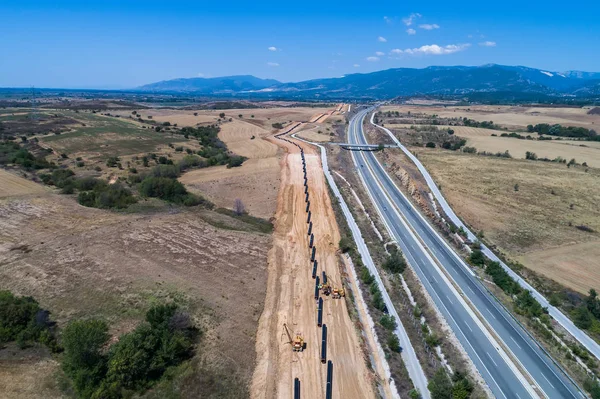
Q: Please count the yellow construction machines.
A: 3